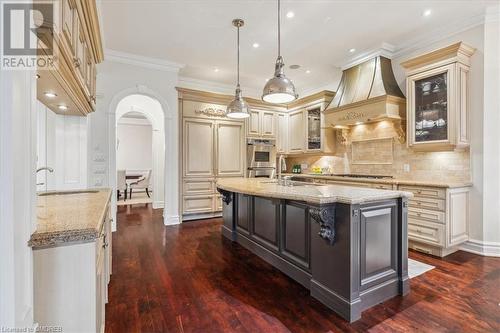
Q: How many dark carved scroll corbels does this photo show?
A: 2